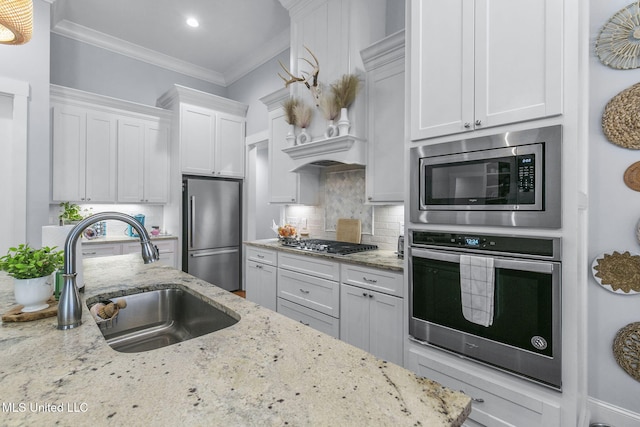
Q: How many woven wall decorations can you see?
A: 6